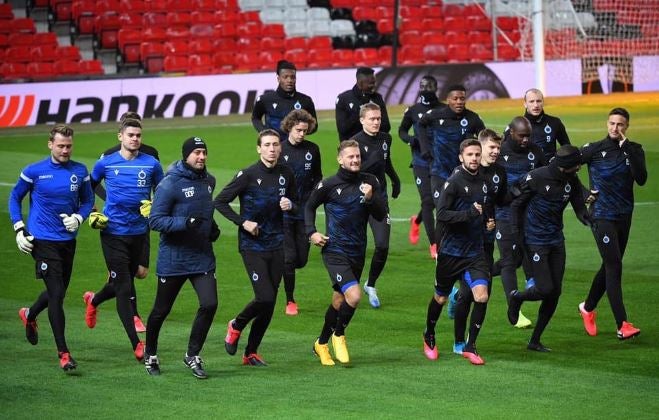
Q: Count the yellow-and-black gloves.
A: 2